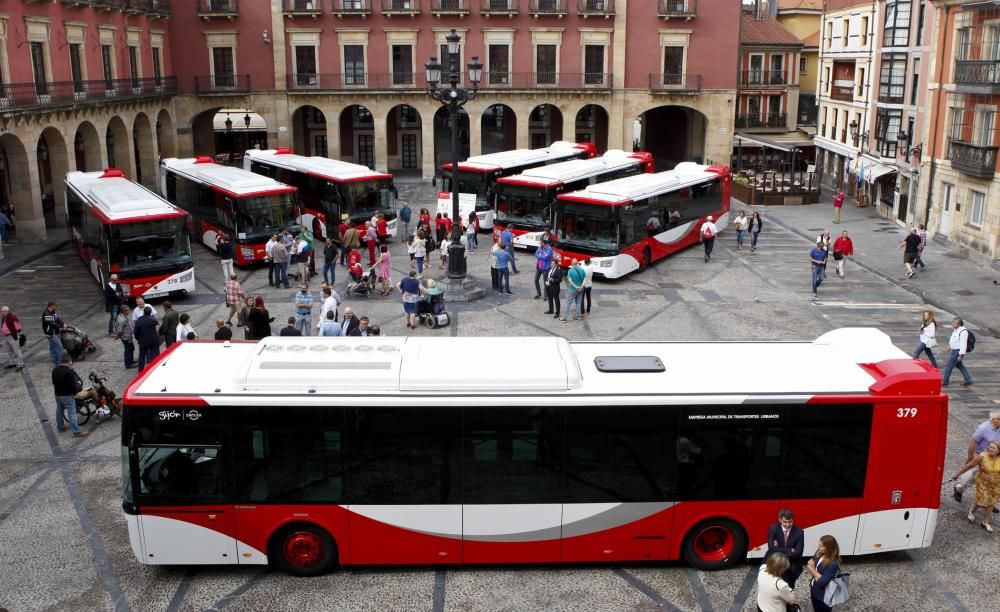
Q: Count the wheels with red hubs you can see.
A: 2